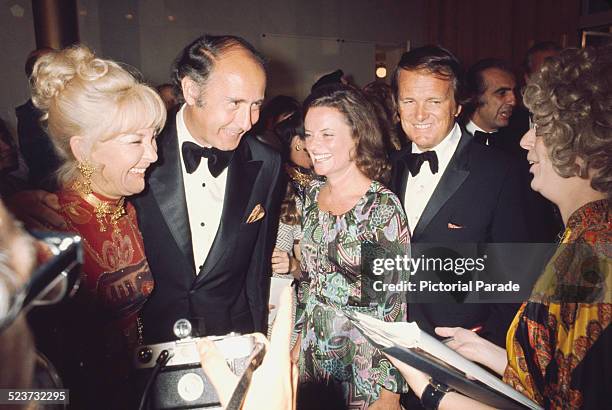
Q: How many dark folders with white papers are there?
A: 1